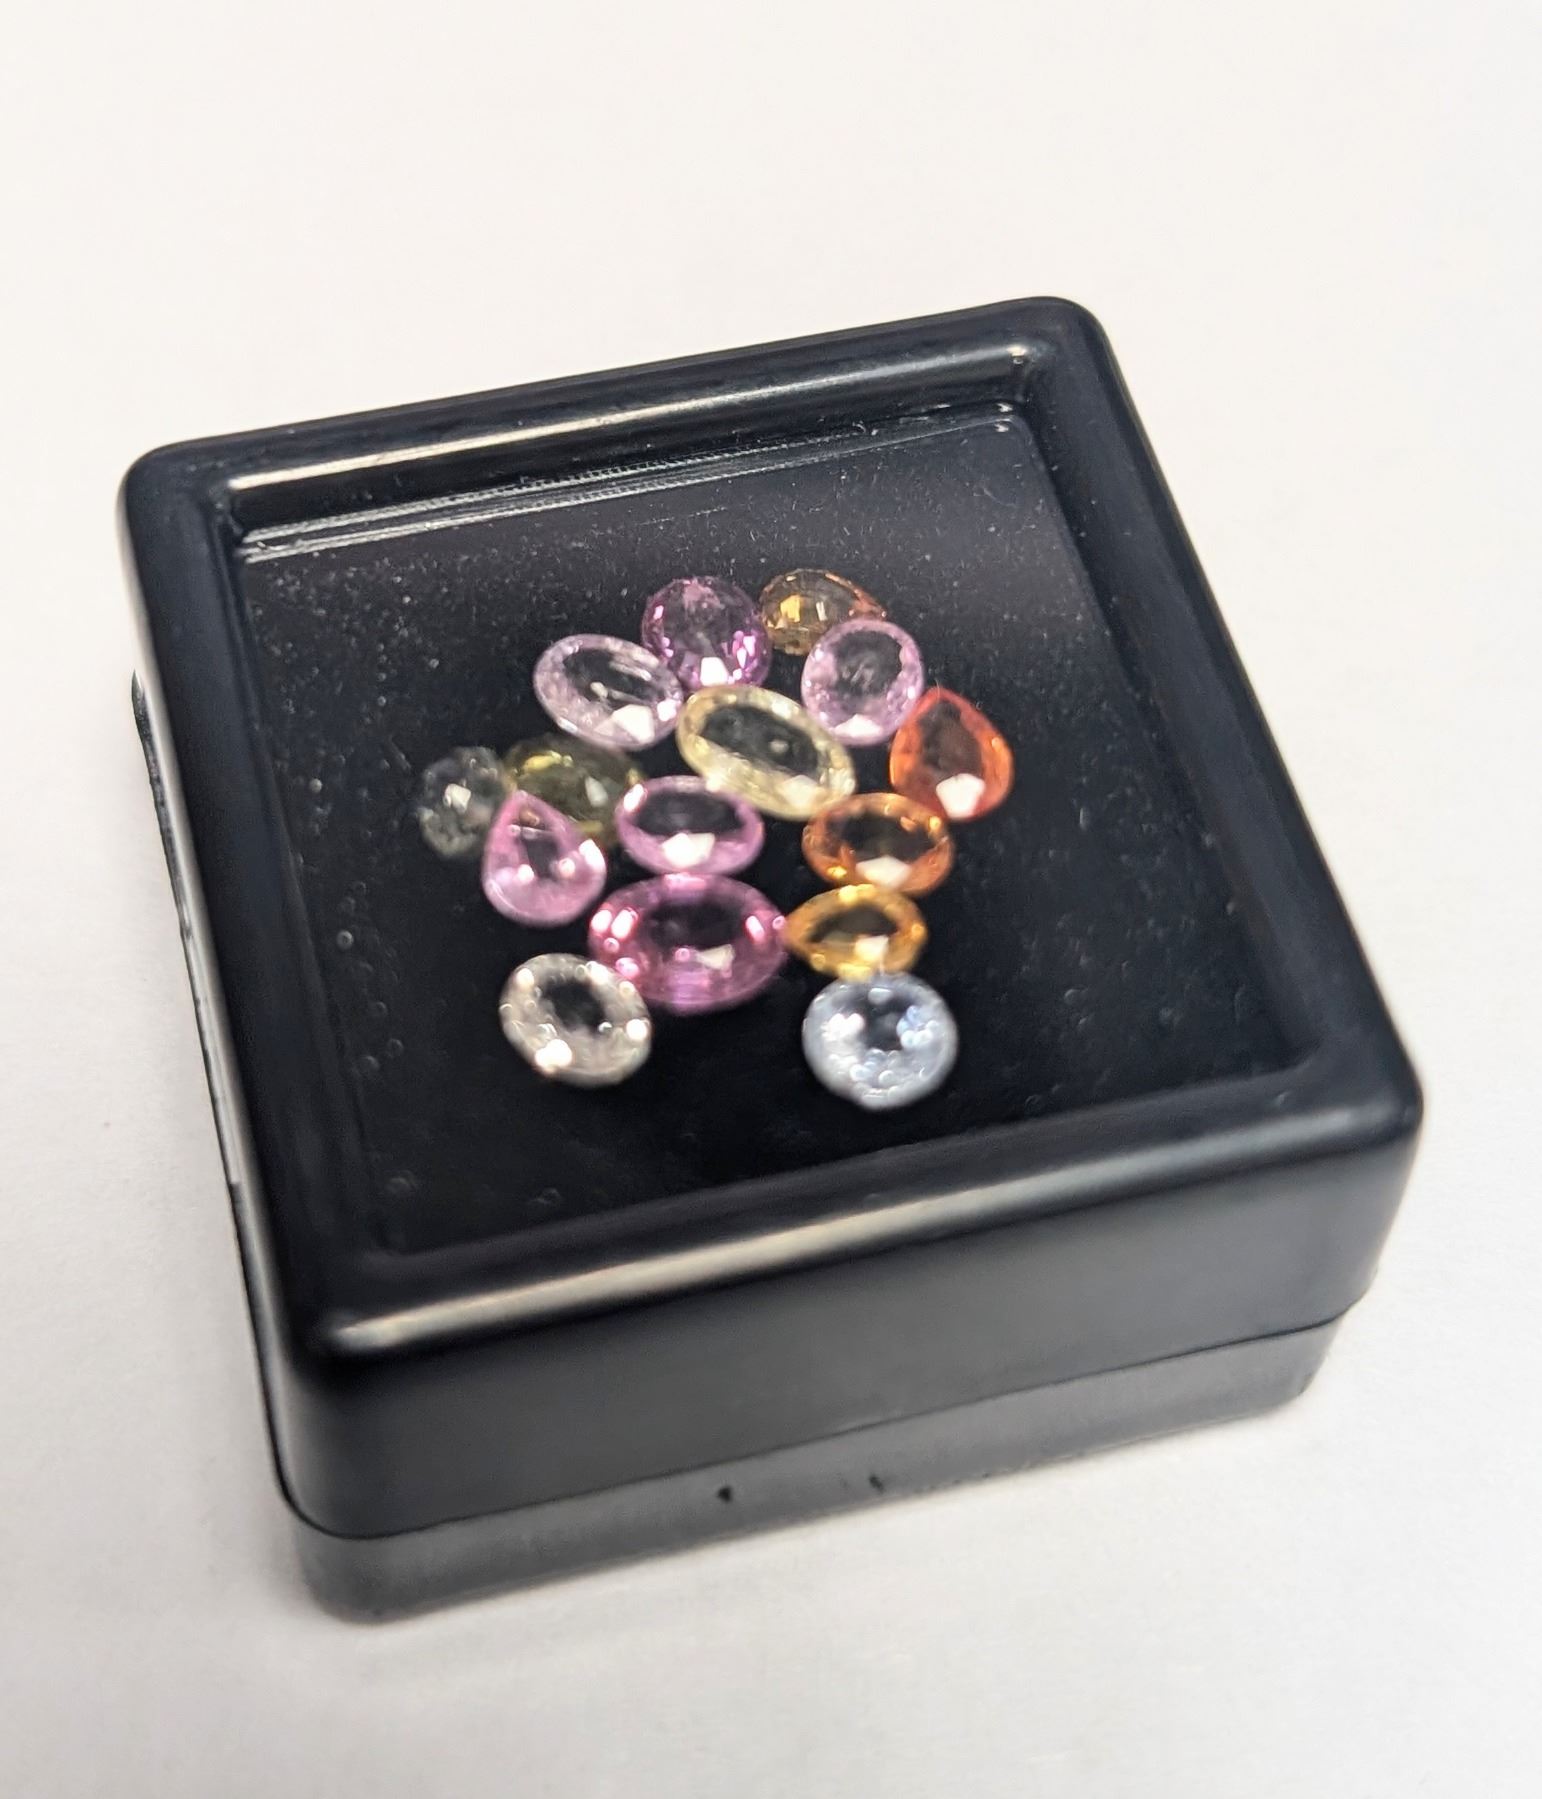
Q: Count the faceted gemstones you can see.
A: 15